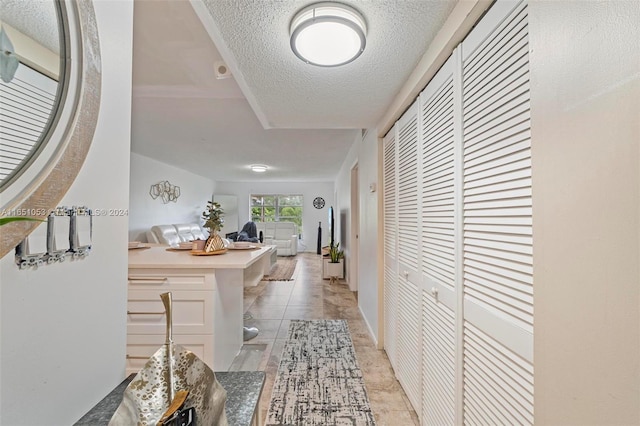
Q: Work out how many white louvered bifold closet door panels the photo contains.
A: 4